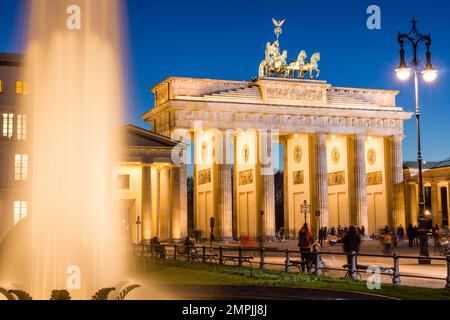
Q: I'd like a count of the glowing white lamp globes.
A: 2